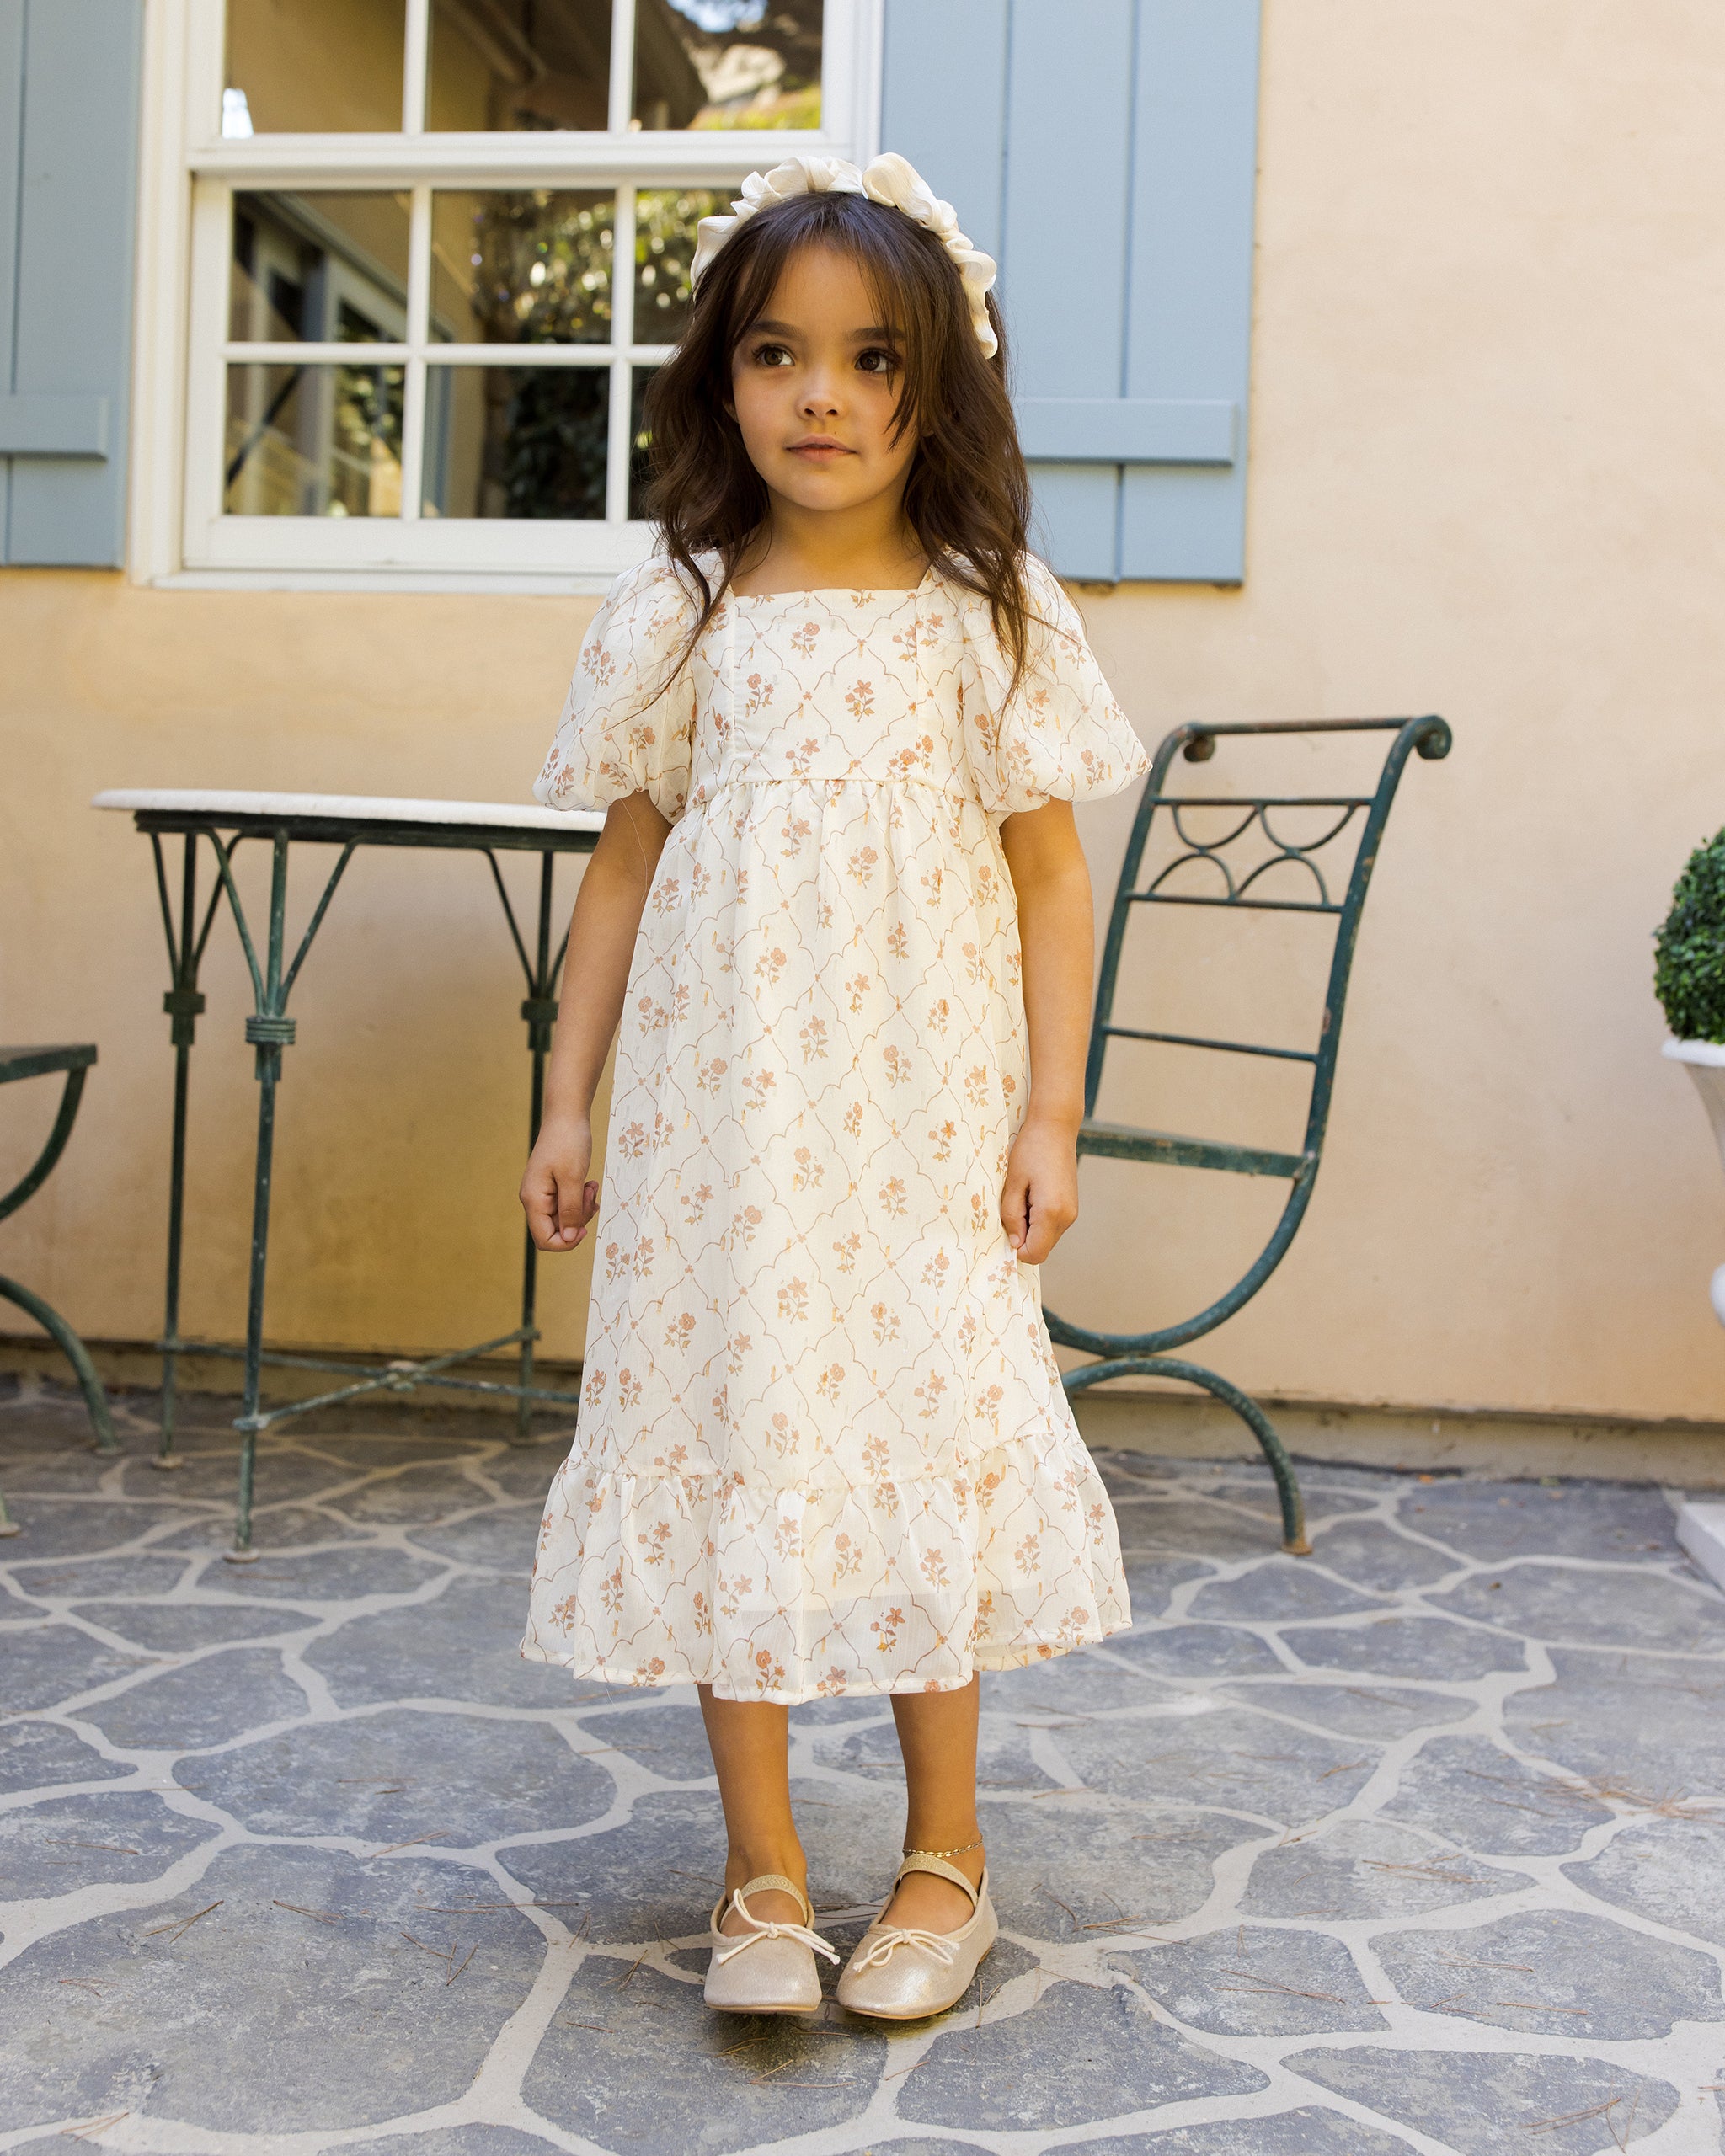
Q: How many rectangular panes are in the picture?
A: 9